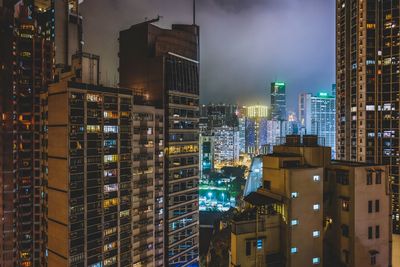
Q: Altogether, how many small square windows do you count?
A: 7